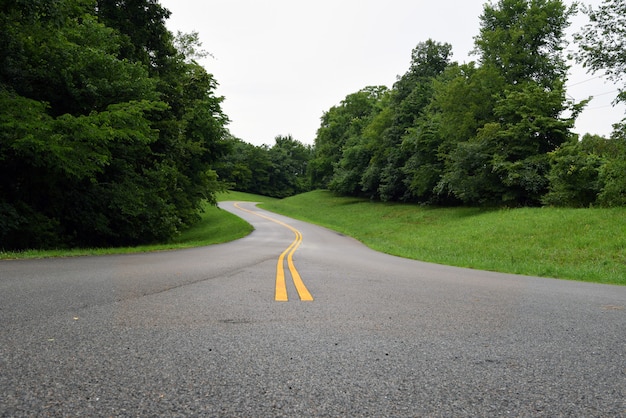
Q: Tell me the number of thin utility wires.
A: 3